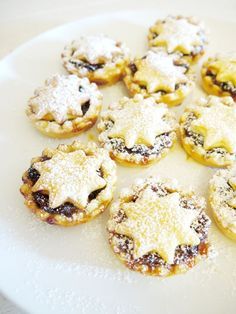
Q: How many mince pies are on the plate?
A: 10